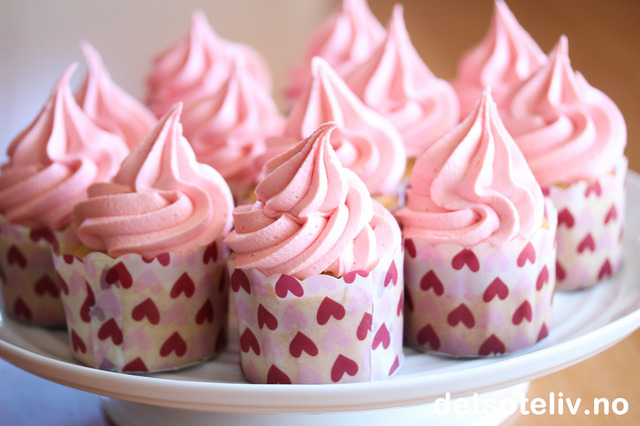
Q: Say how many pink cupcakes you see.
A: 12